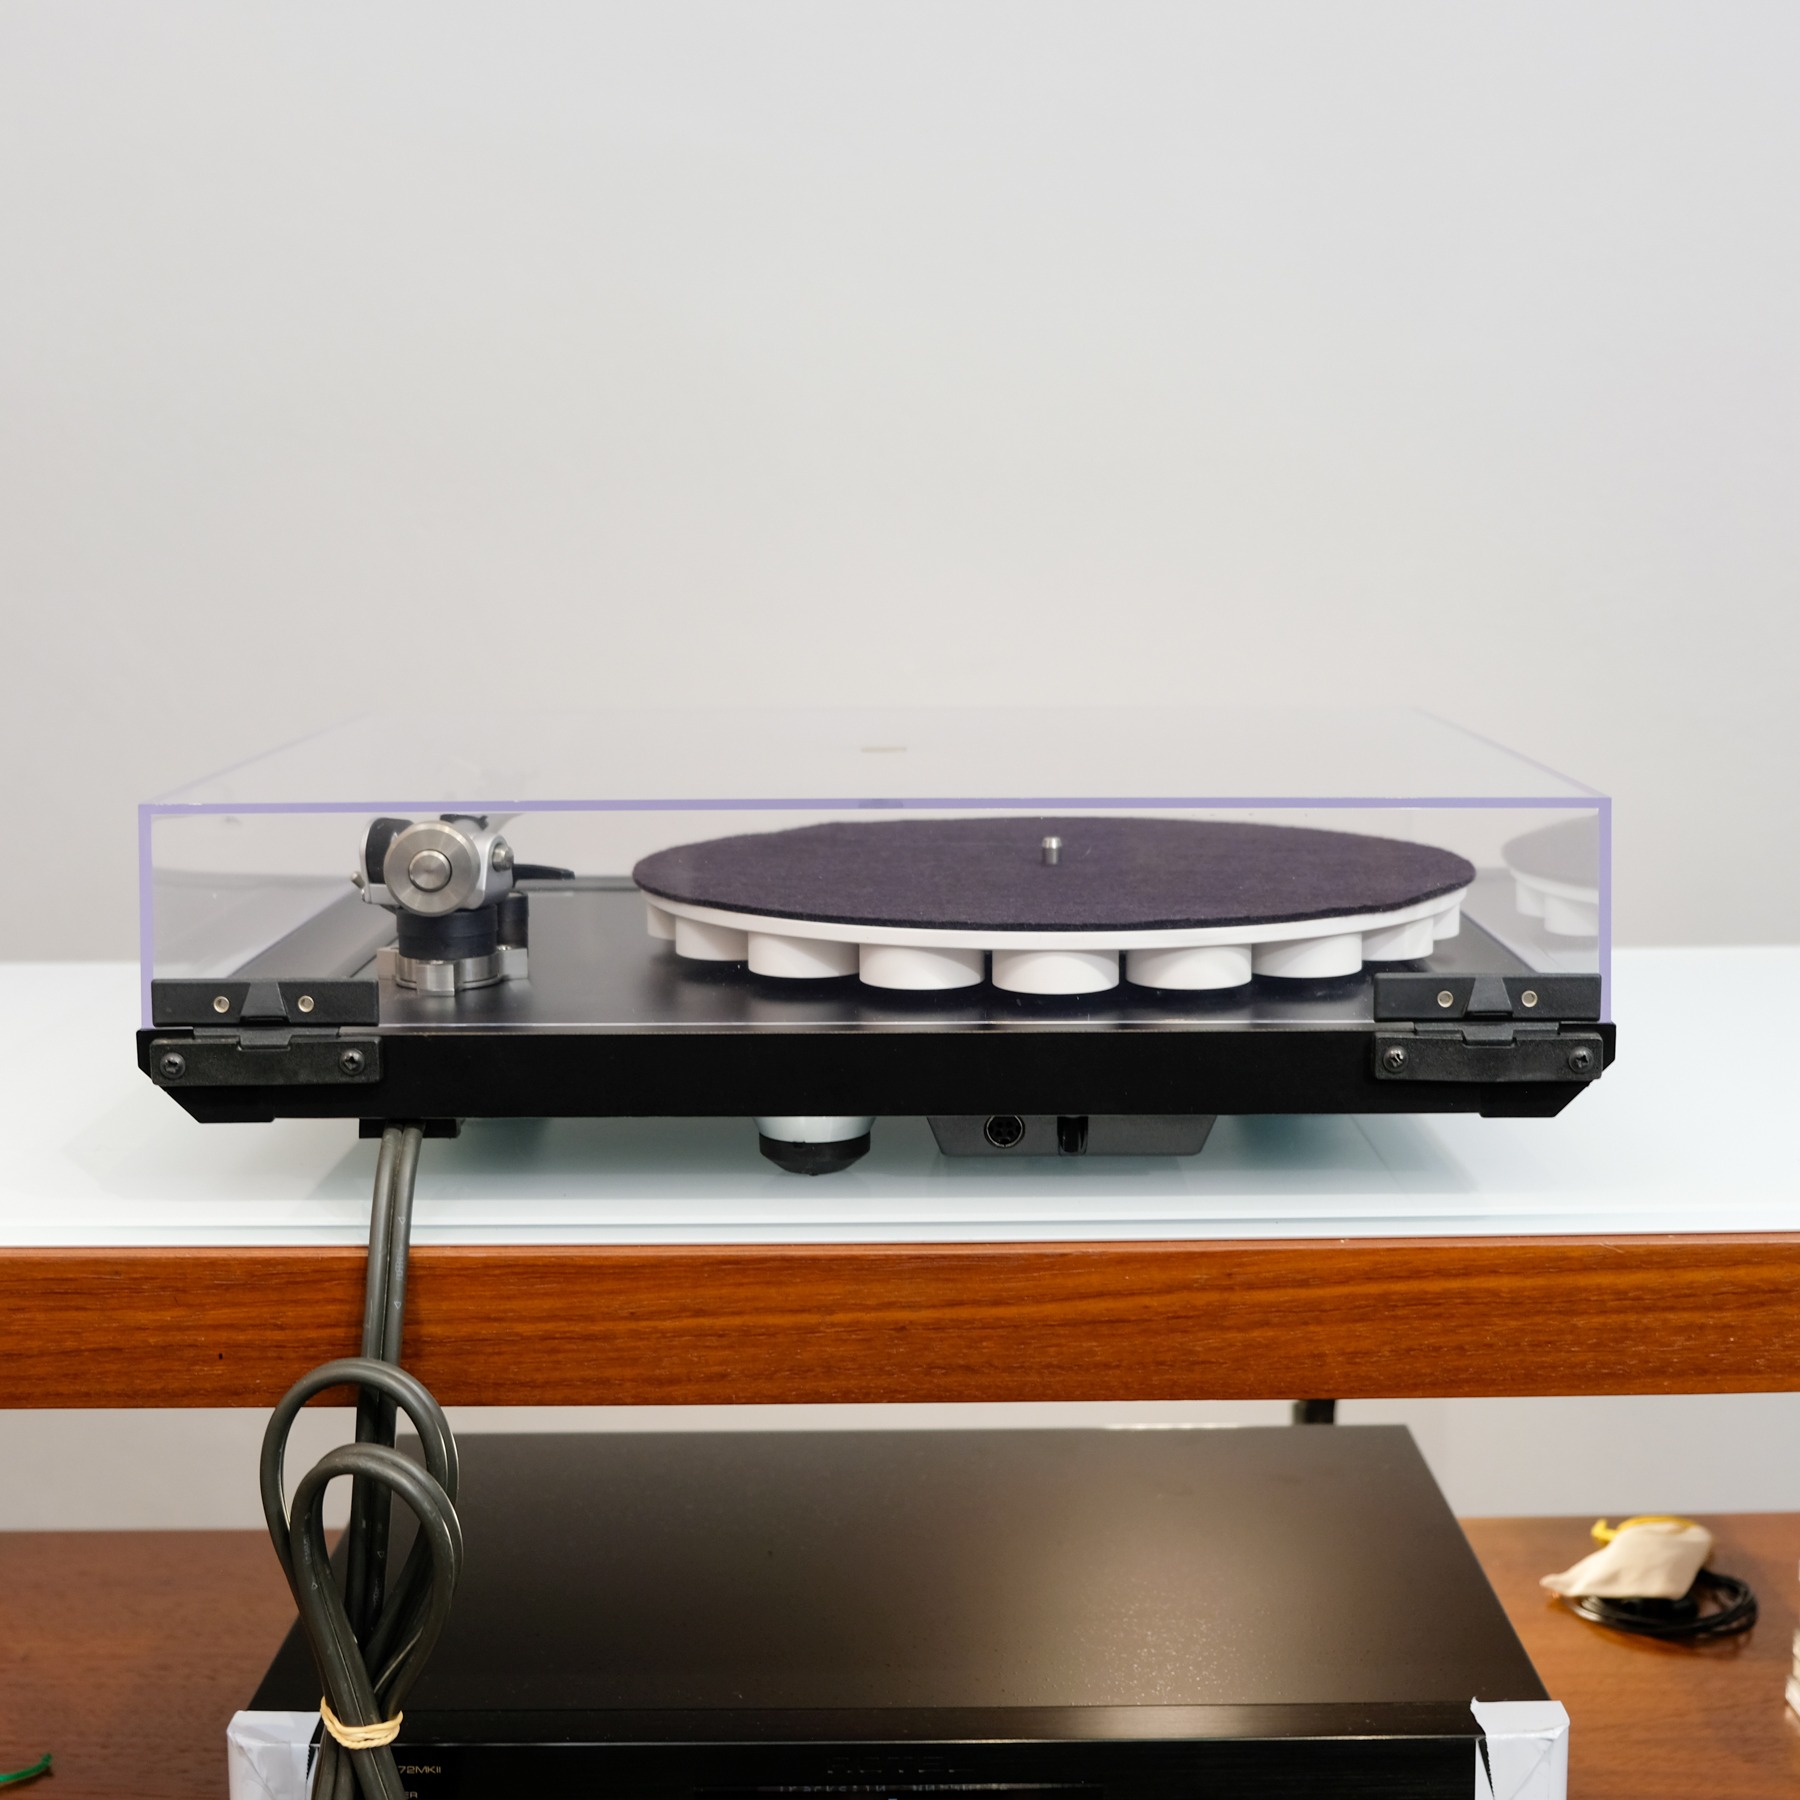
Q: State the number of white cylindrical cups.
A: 9